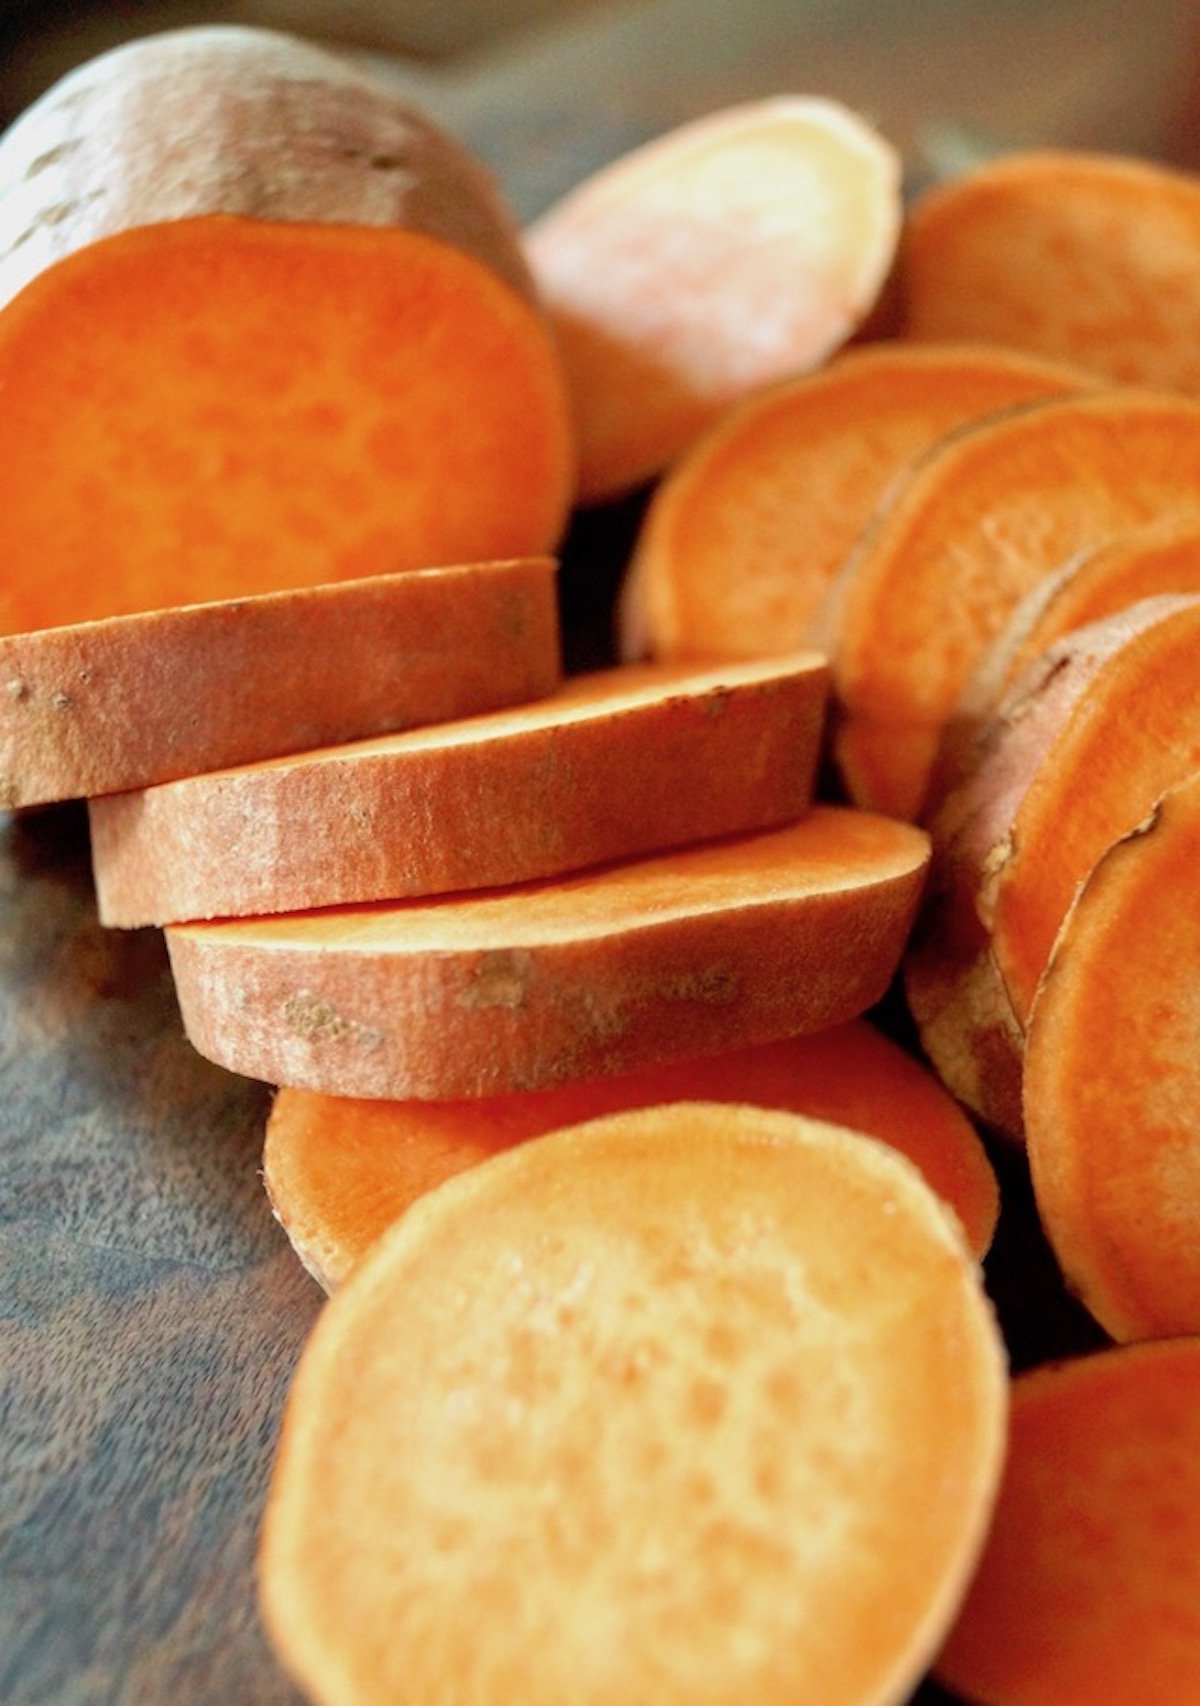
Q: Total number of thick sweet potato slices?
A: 3